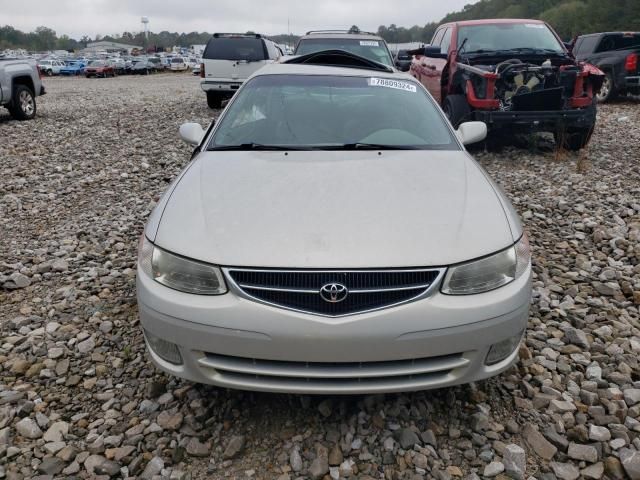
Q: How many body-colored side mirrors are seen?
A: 2